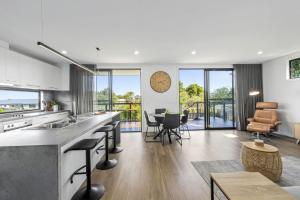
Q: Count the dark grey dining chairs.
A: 4